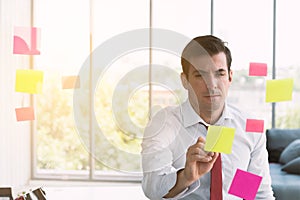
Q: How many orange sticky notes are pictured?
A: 2